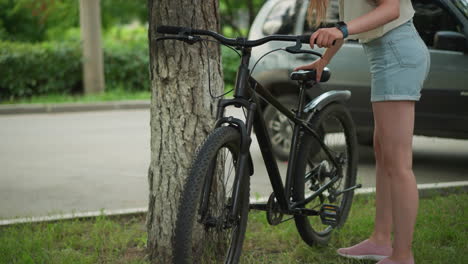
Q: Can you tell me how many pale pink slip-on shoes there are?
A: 2